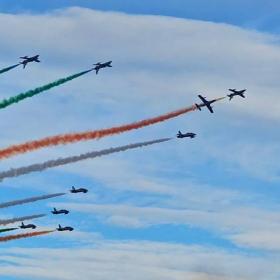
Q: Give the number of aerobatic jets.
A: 9